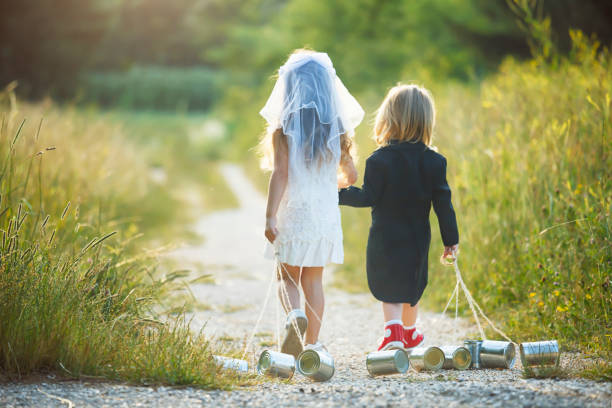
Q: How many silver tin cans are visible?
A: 9